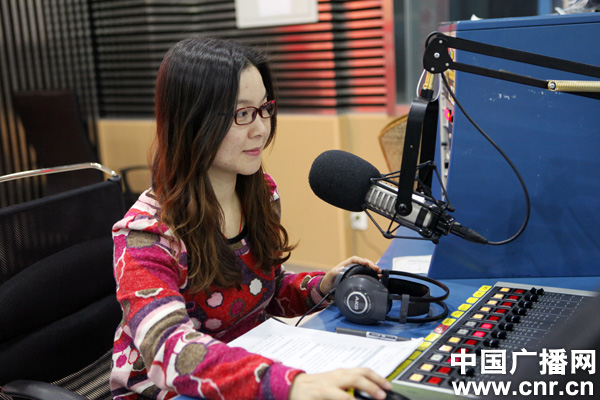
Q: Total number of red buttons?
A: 12